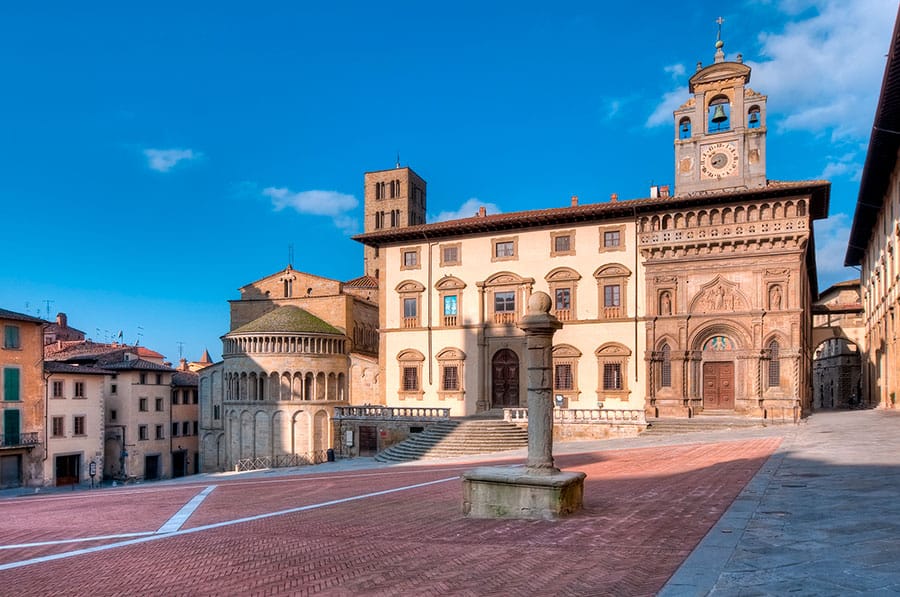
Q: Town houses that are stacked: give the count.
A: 4